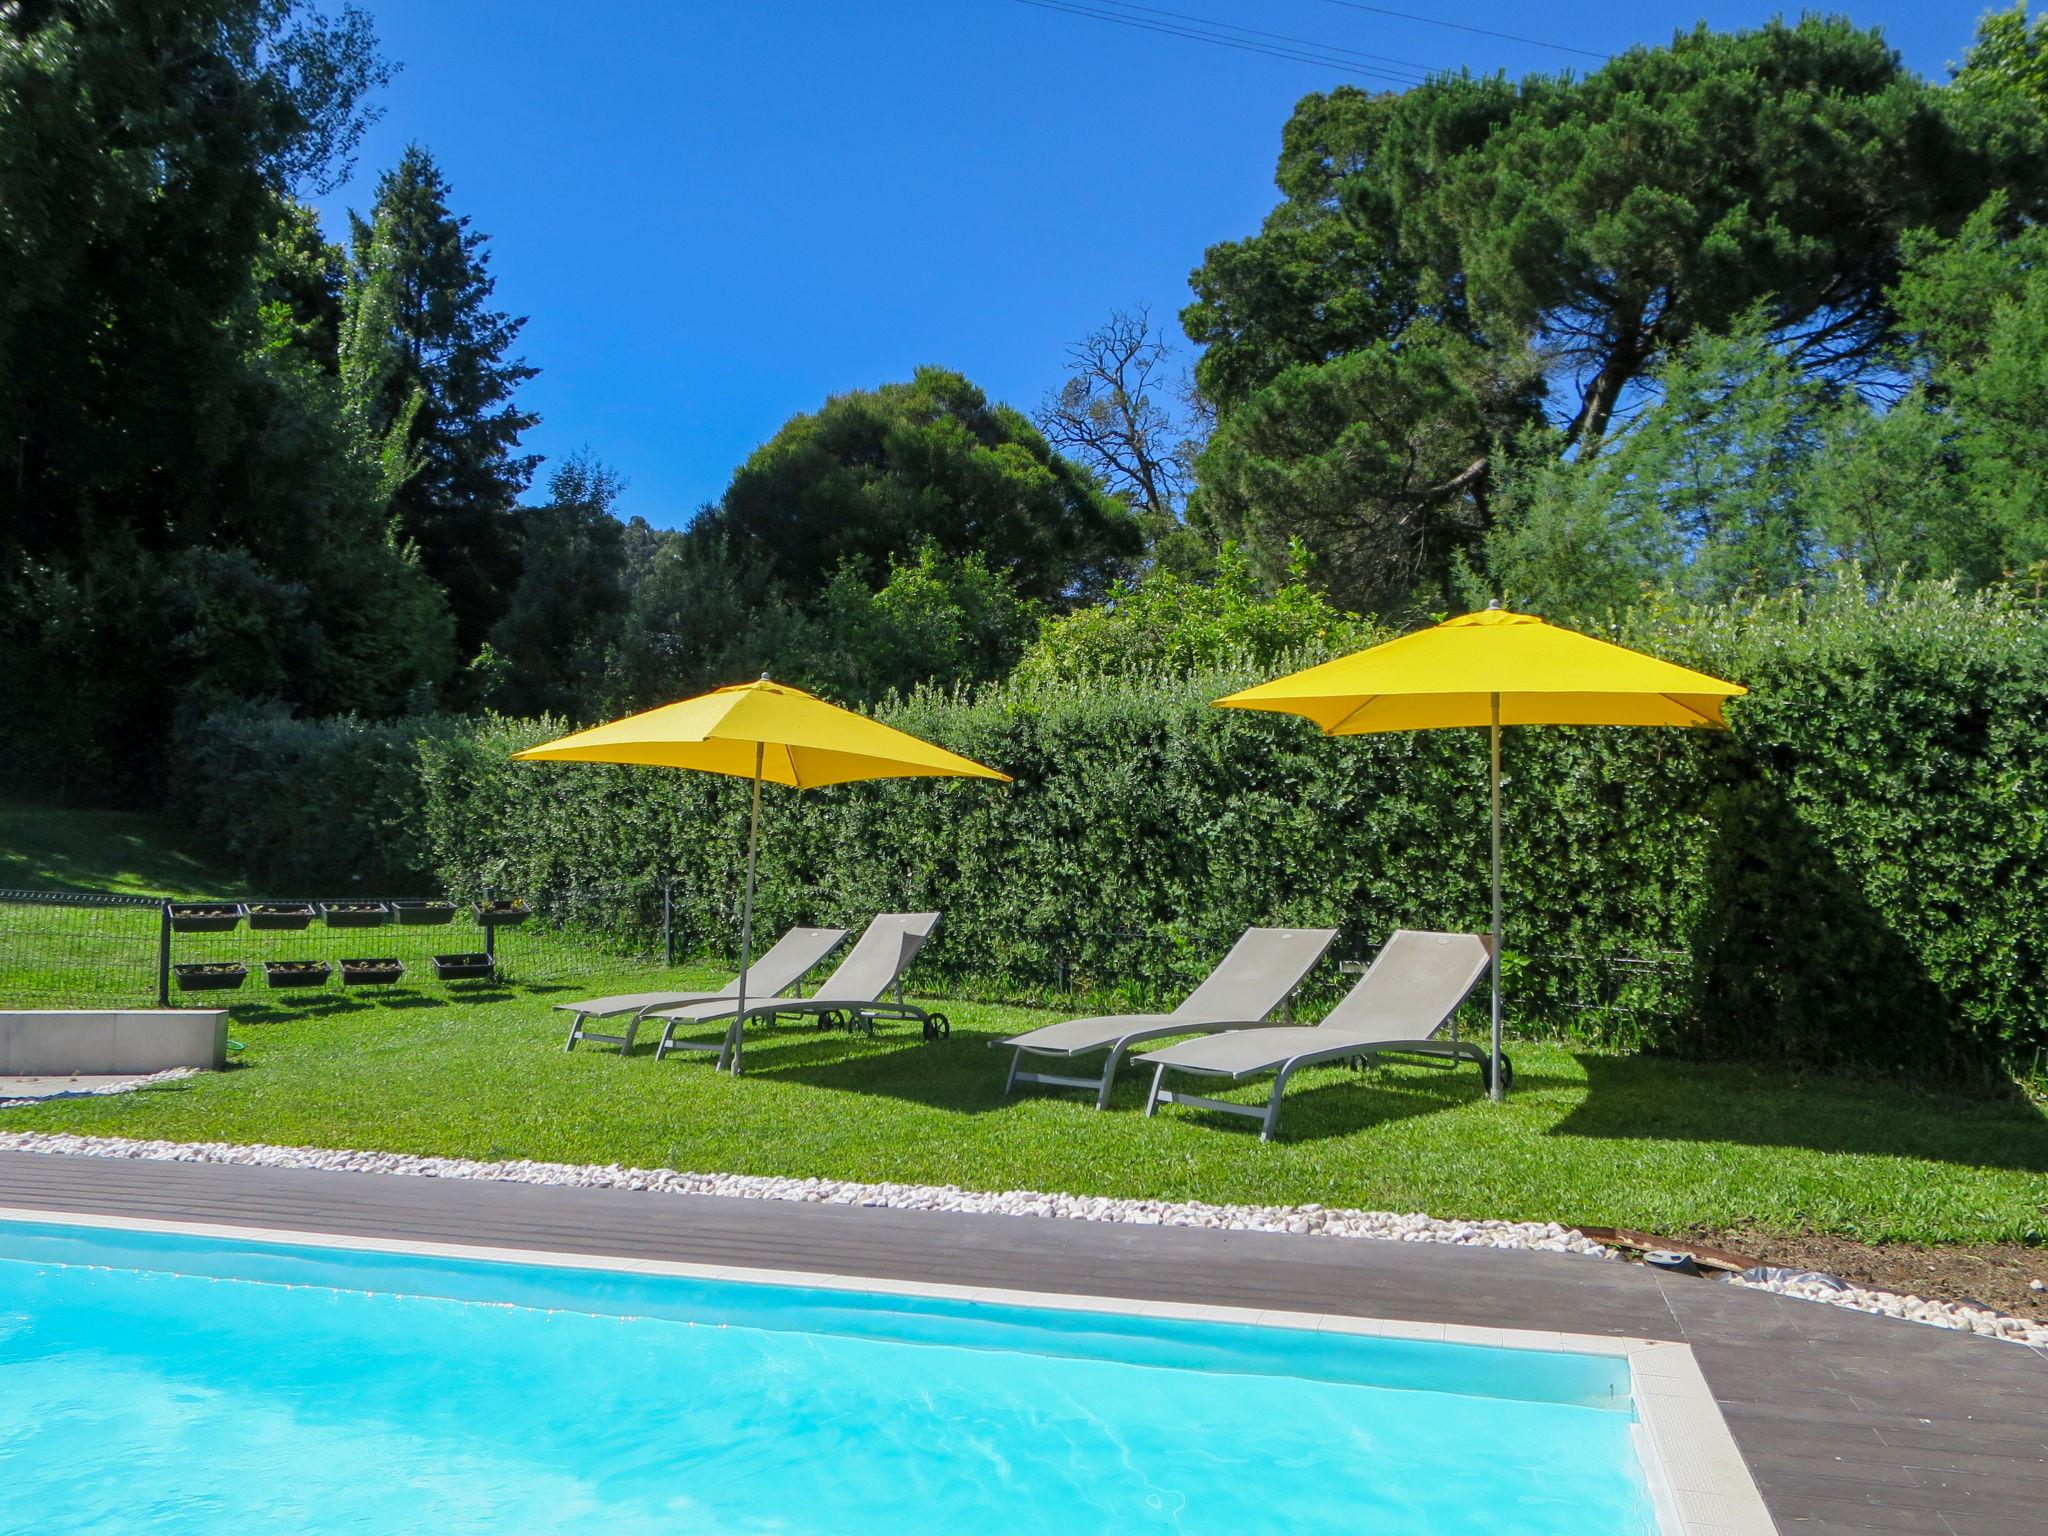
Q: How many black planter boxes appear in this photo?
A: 9